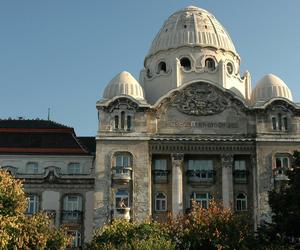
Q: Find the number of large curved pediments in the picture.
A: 1